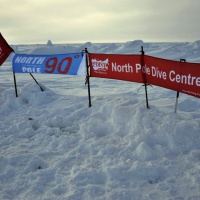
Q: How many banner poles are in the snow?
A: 5